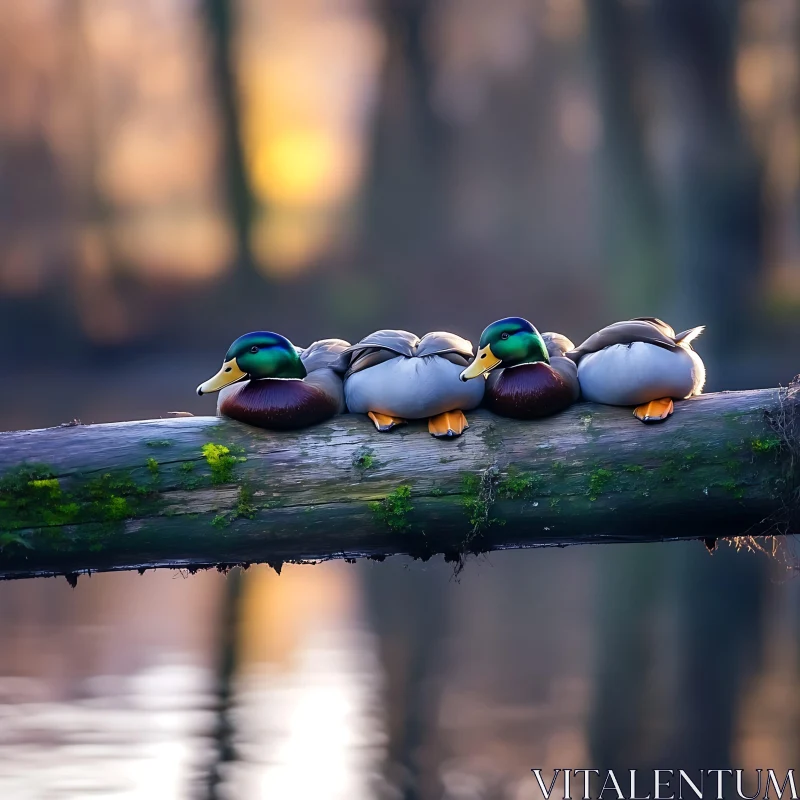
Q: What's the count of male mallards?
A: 2